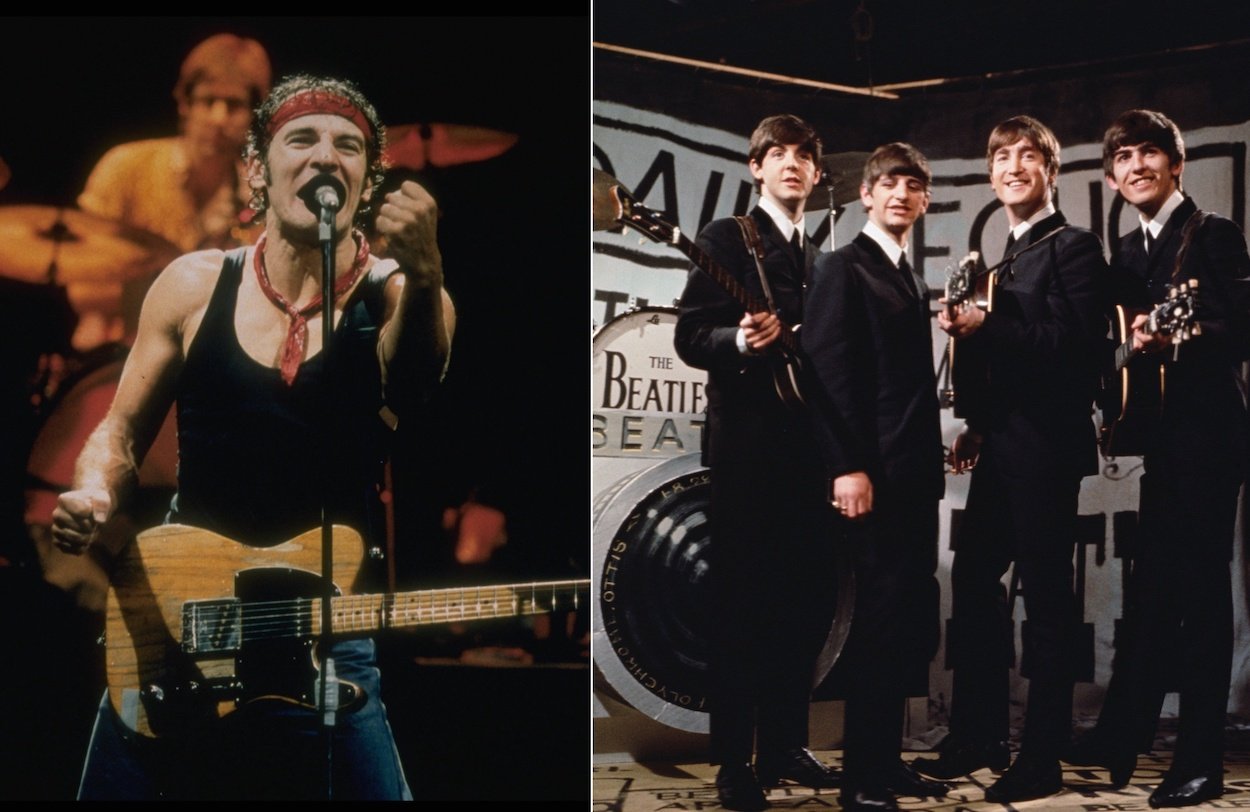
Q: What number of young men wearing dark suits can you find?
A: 4